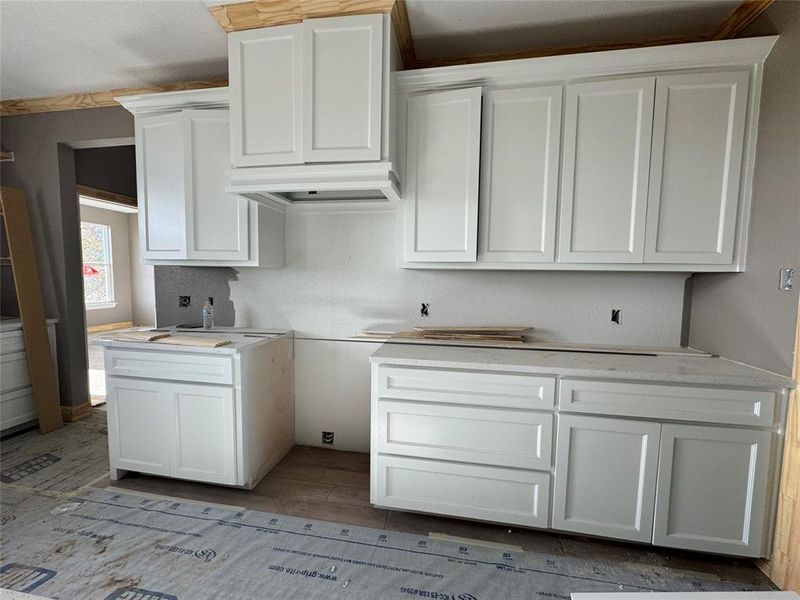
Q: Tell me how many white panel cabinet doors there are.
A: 12